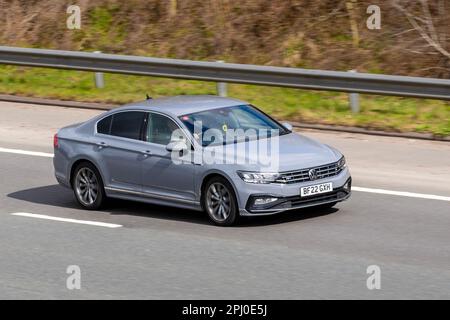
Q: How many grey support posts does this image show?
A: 3